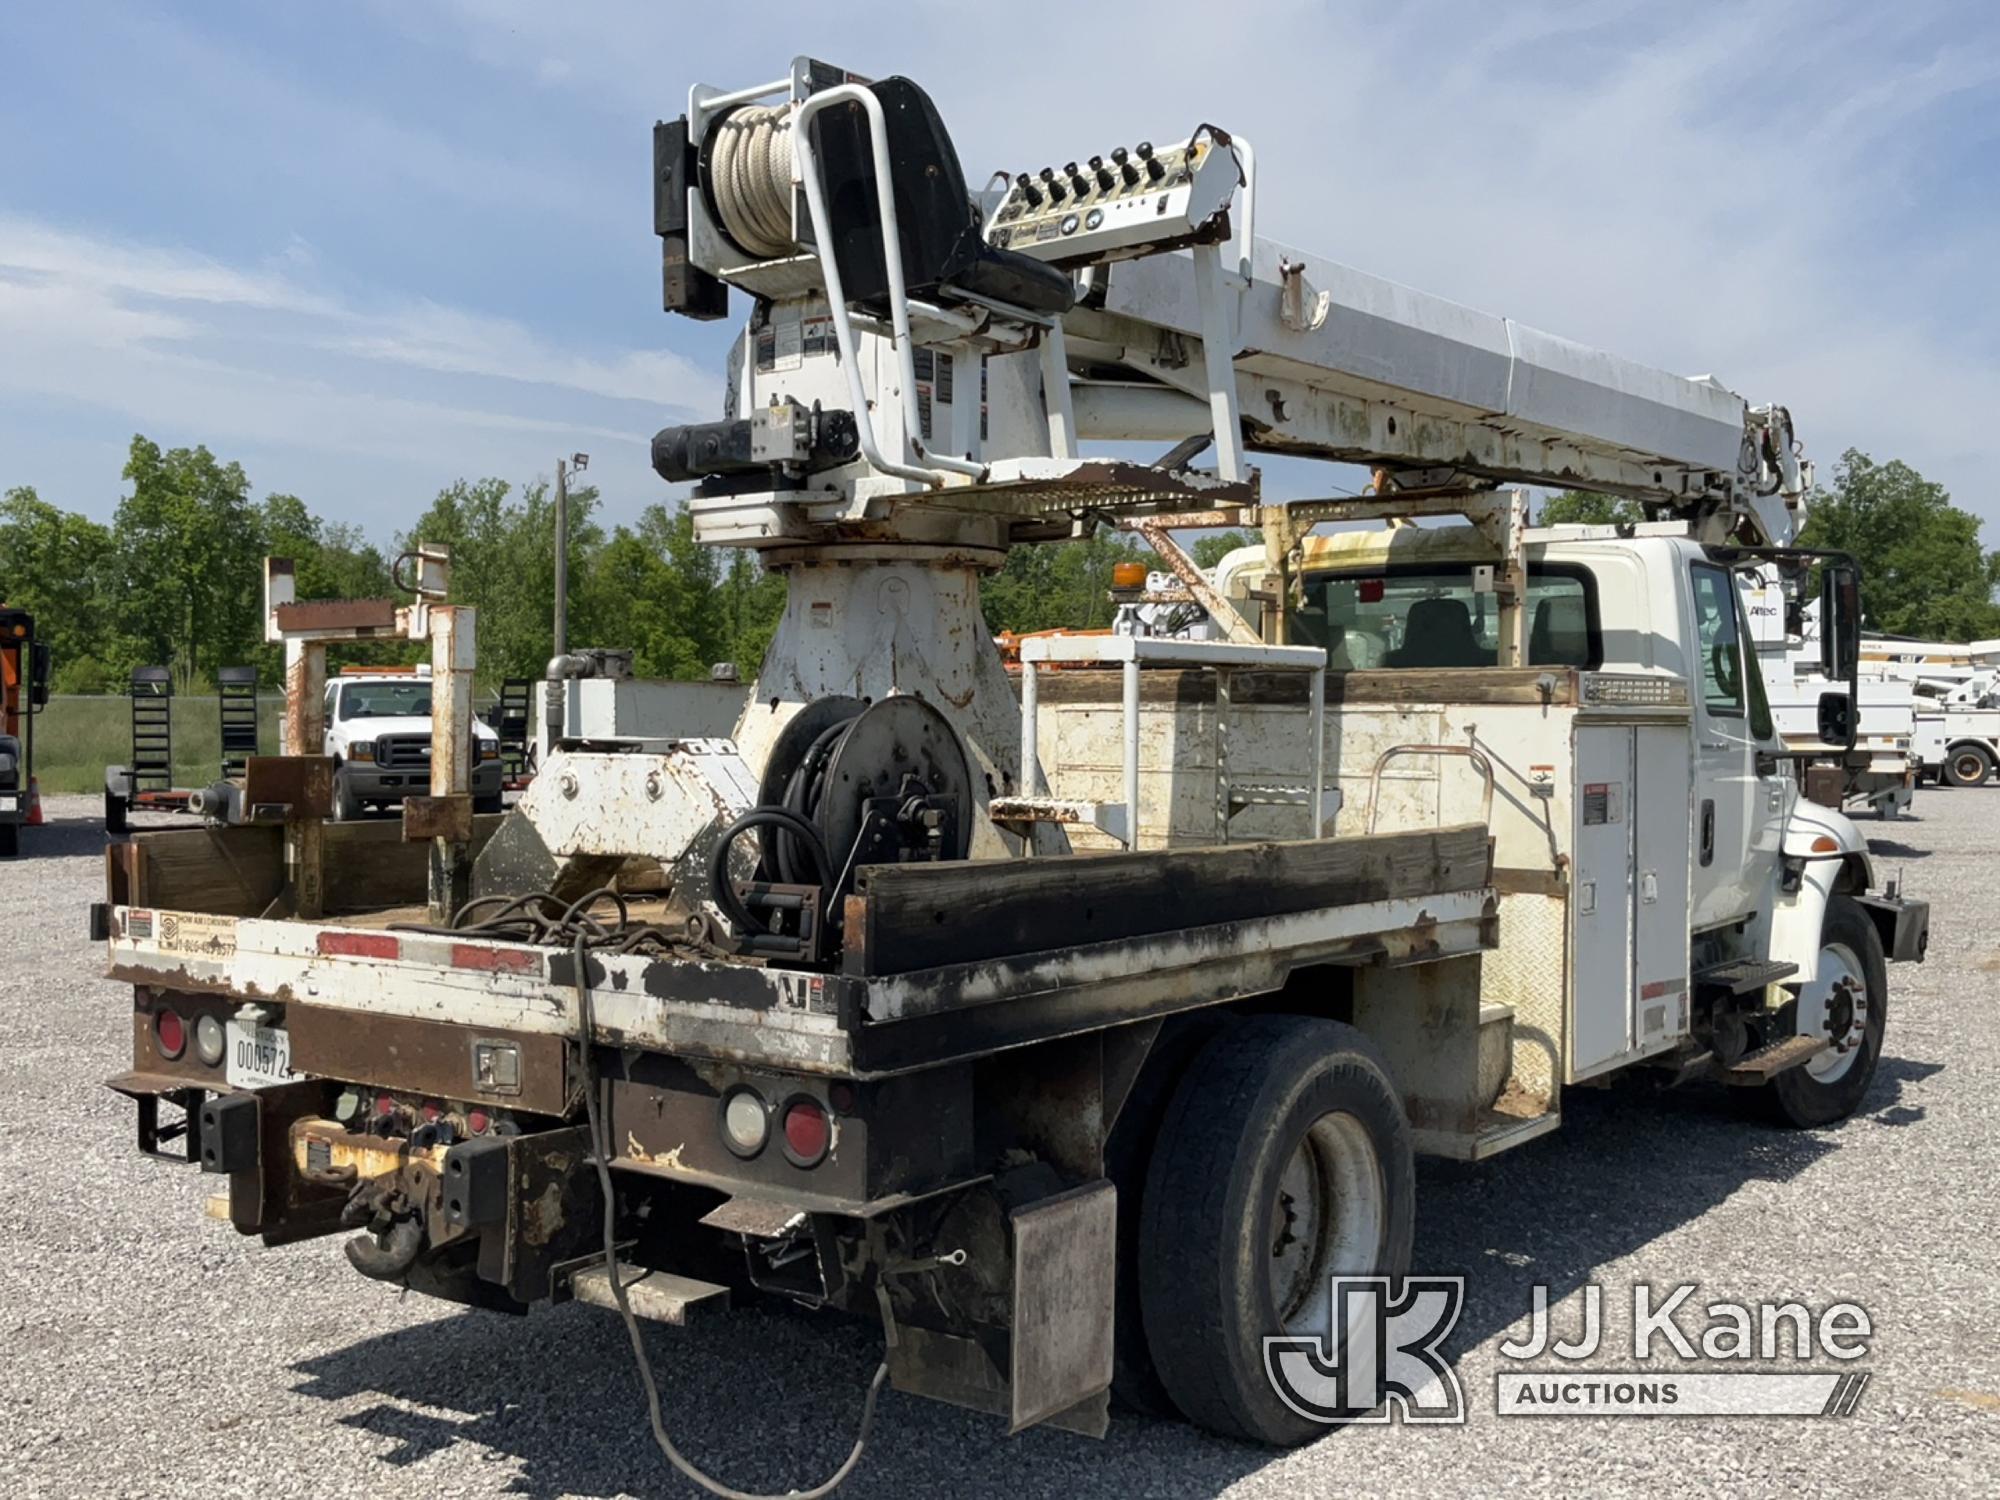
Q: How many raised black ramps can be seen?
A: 3